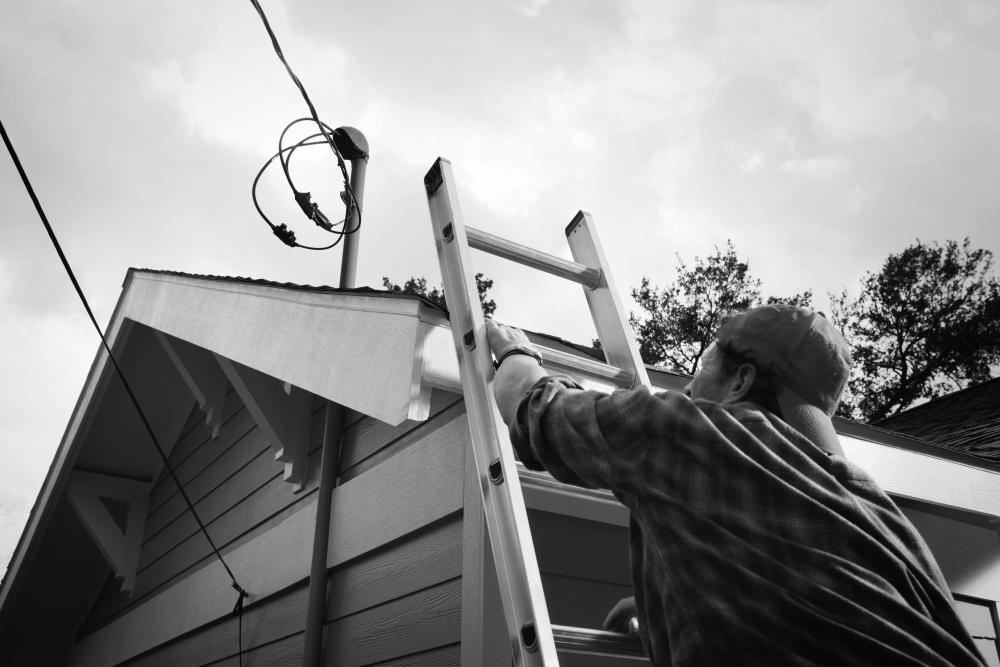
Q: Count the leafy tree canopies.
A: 3